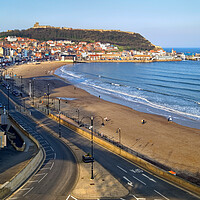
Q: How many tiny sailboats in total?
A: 0